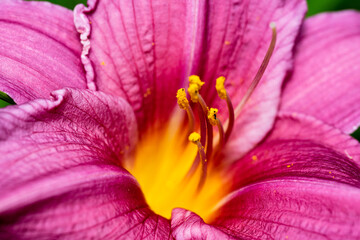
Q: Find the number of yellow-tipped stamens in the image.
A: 6